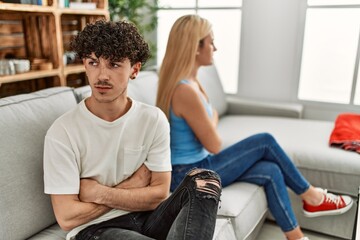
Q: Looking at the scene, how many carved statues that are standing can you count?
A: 0